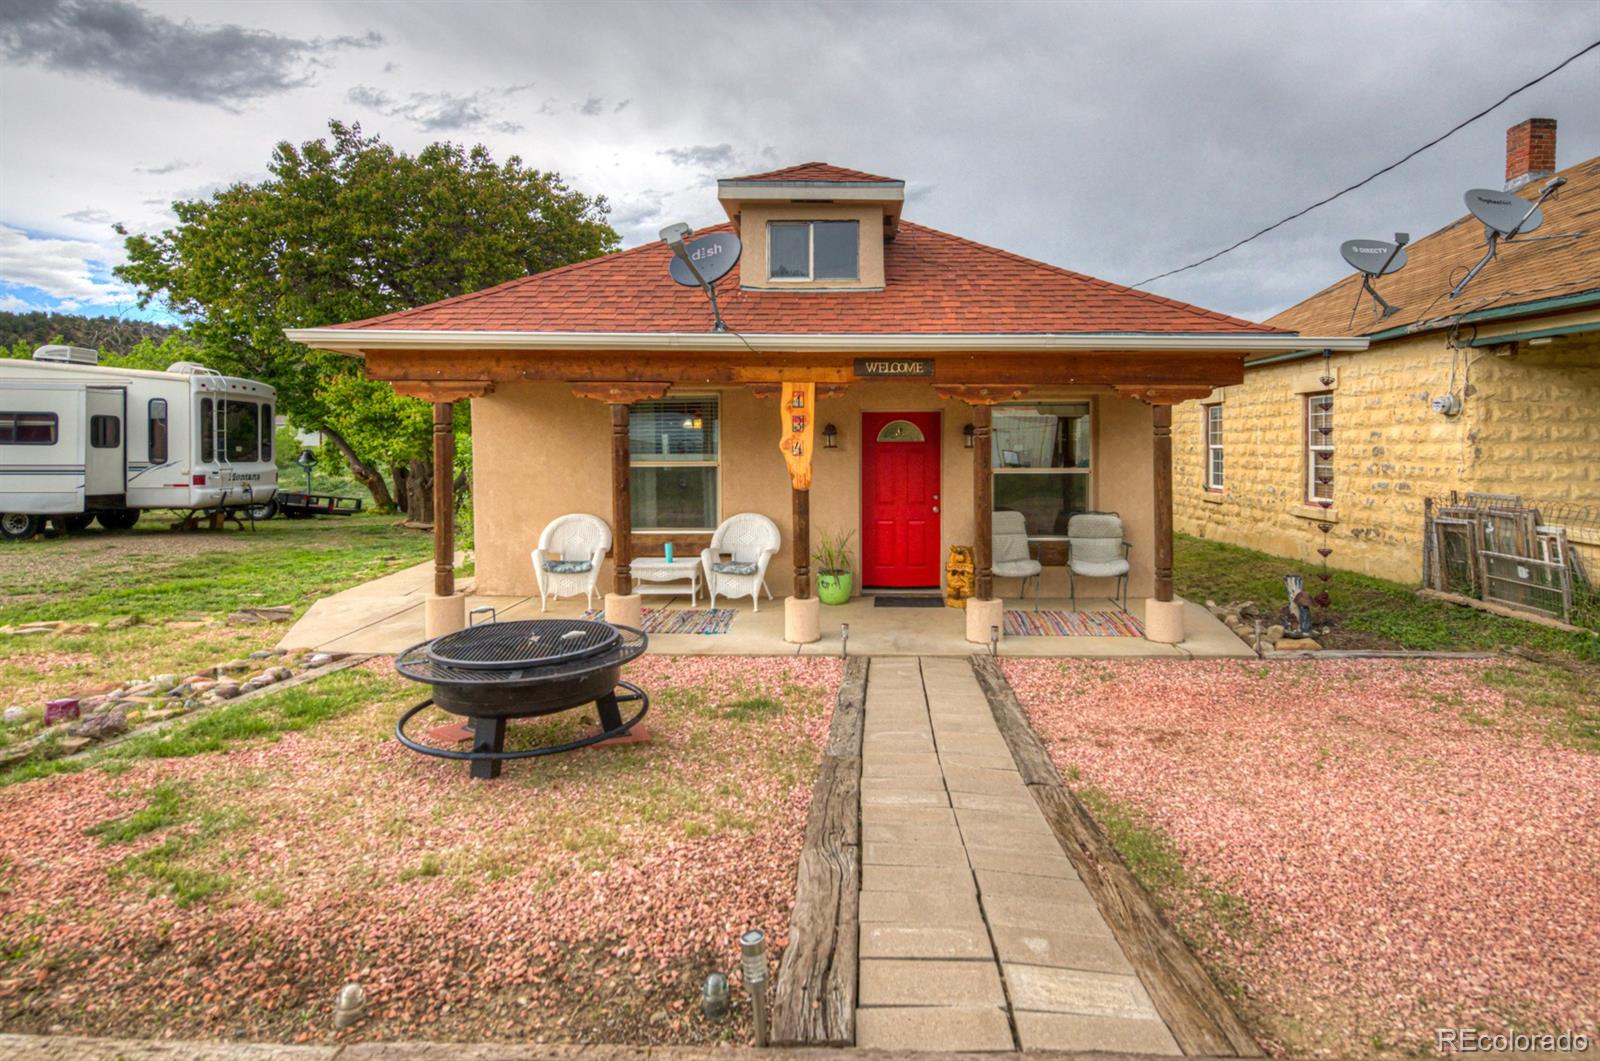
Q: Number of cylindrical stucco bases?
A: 5